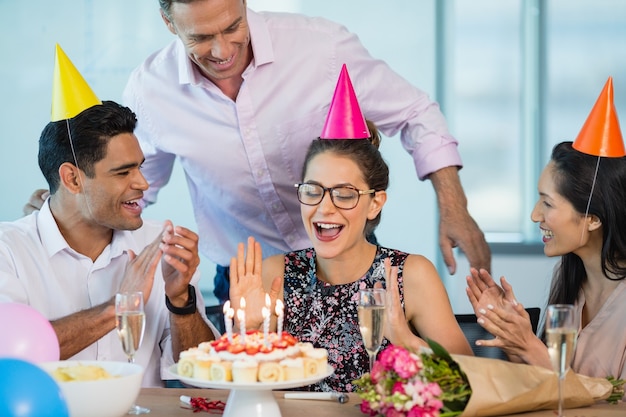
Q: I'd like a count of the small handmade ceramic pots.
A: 0